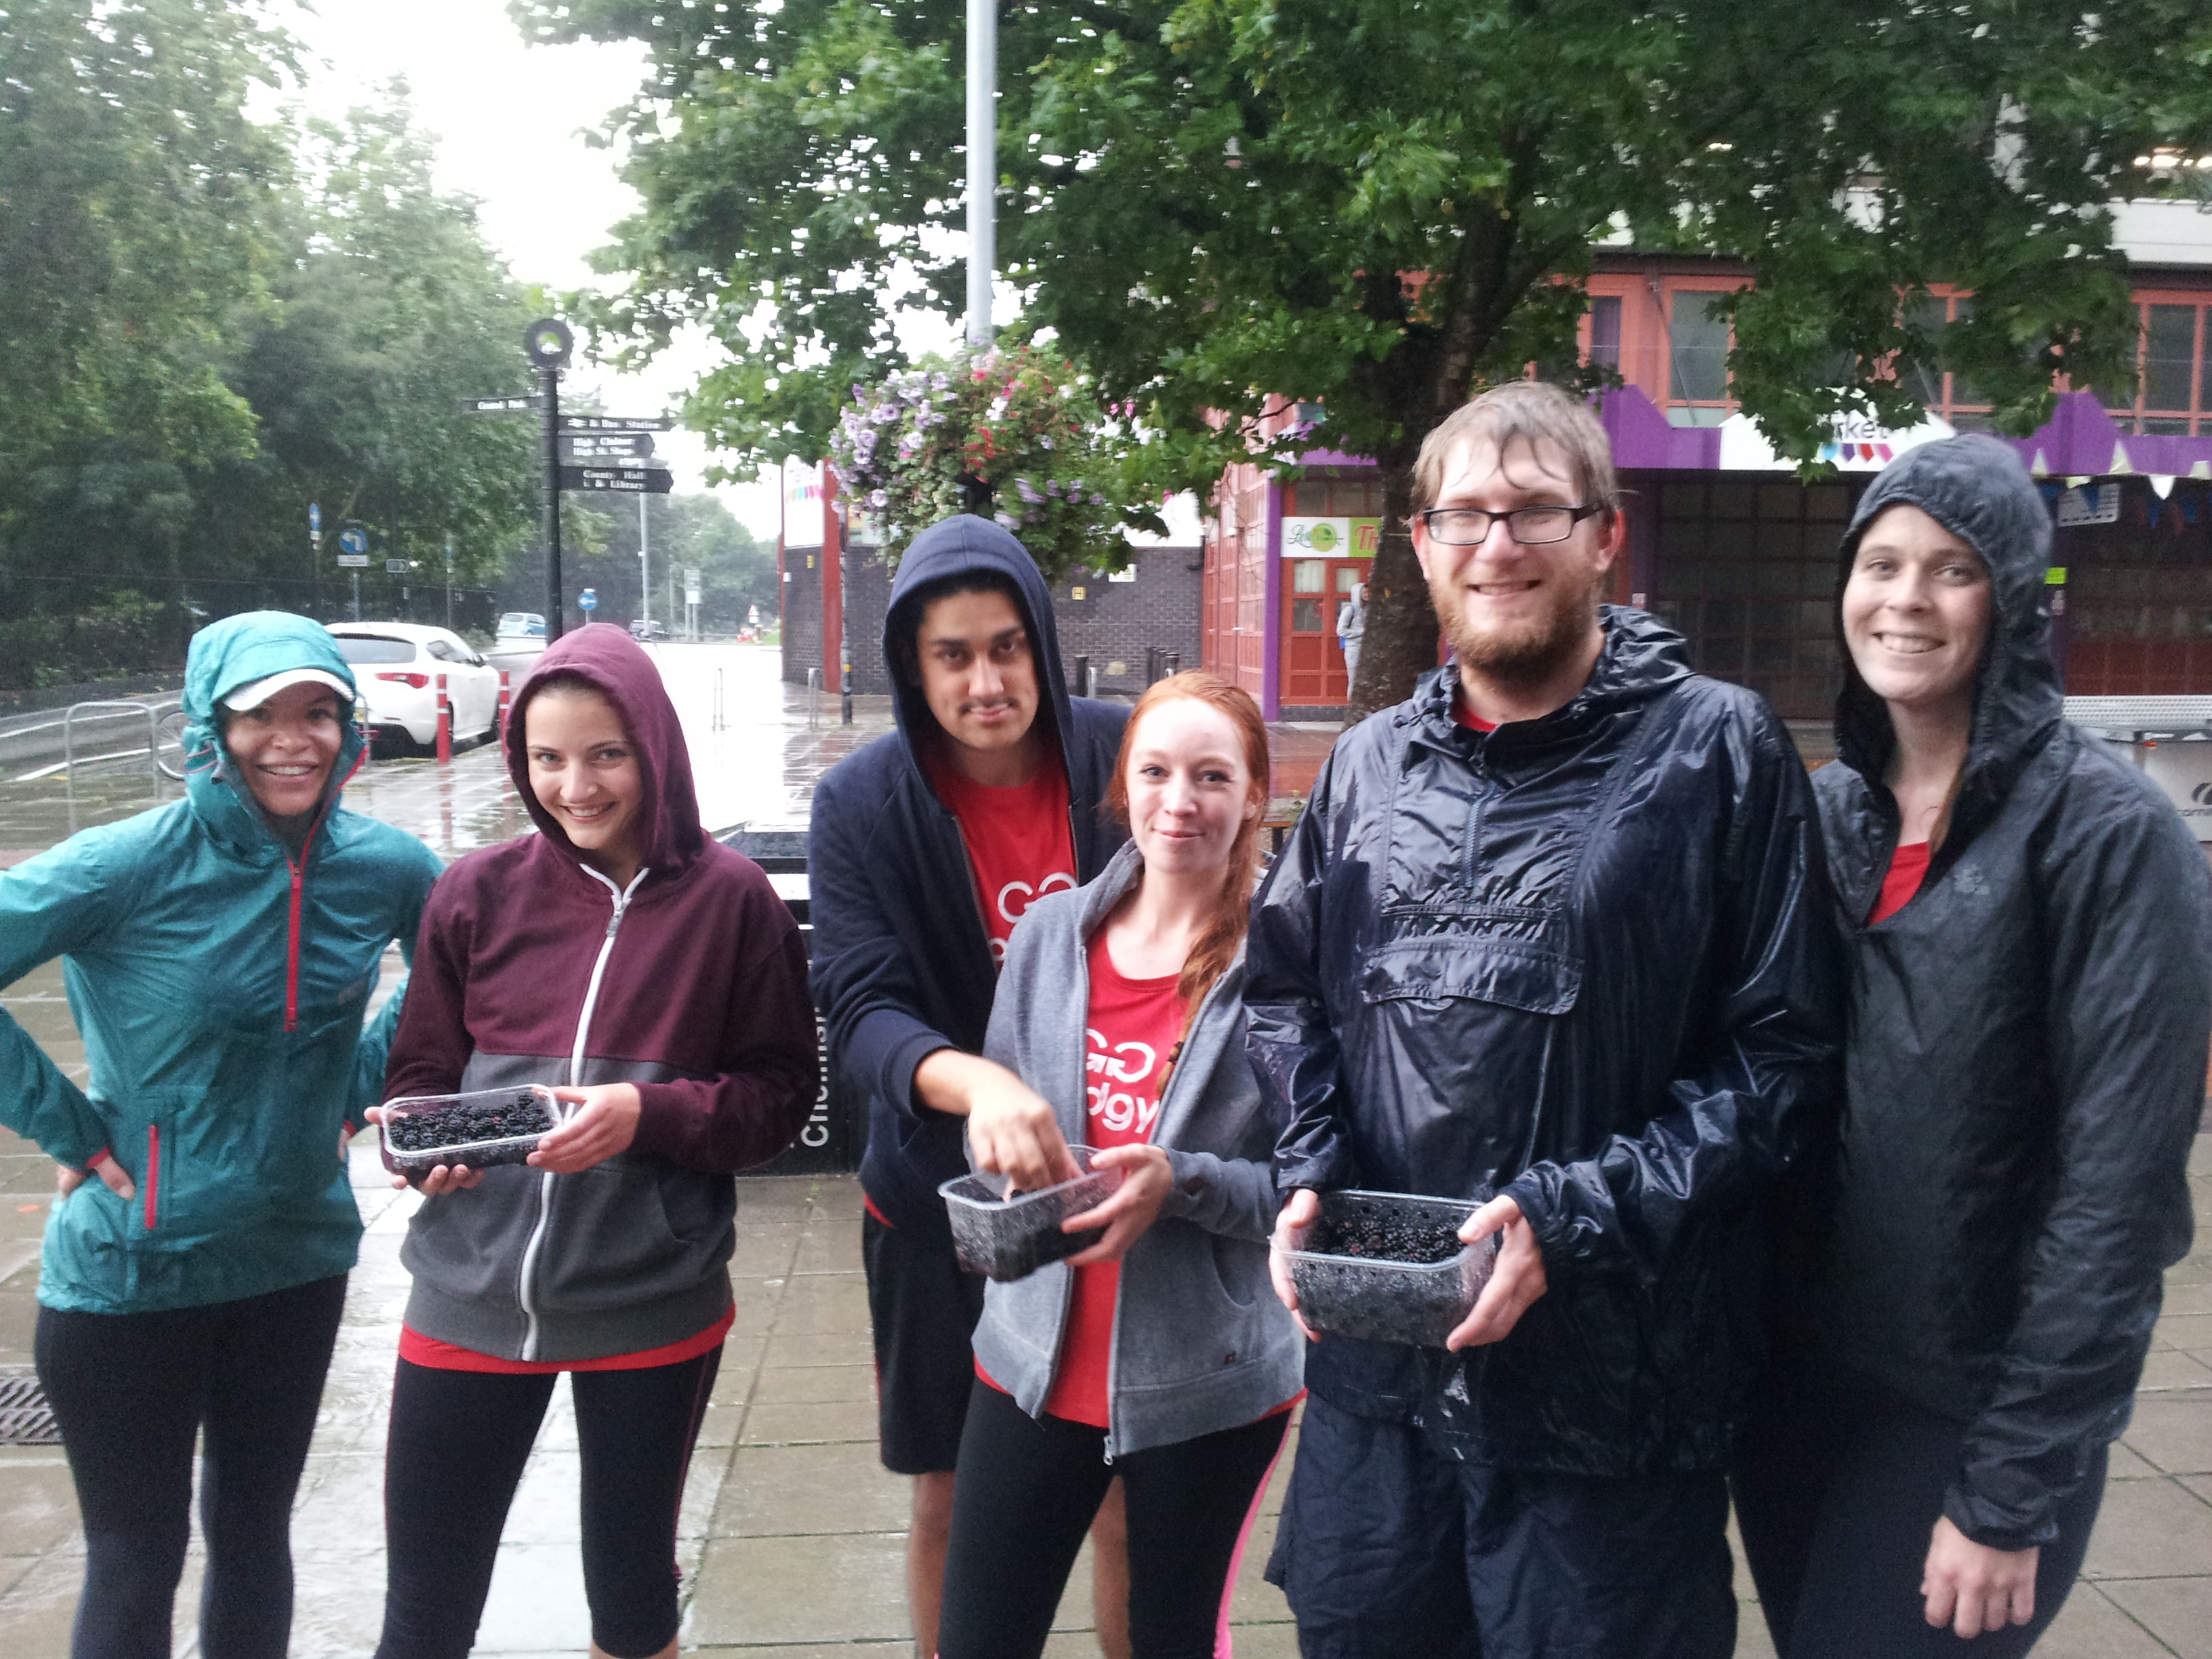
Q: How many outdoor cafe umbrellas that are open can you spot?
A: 0